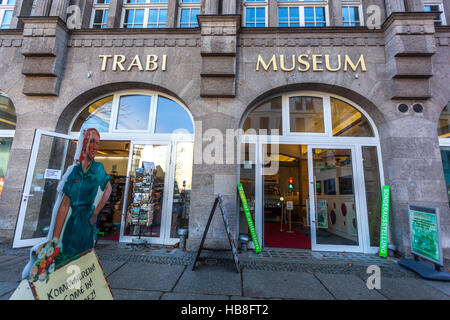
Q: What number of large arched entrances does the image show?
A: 2